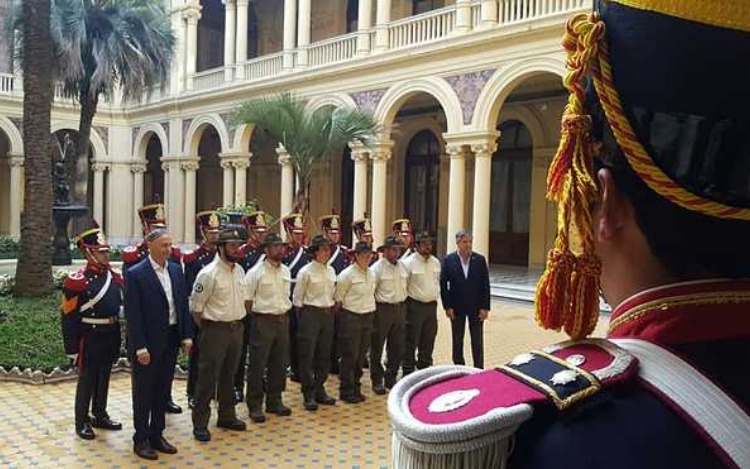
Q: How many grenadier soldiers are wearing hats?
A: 9